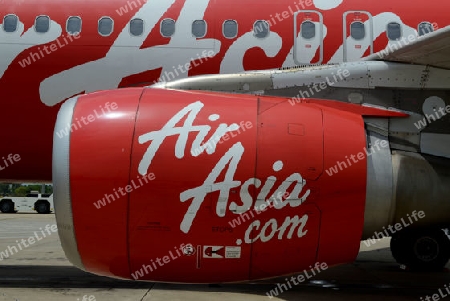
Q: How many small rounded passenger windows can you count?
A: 13